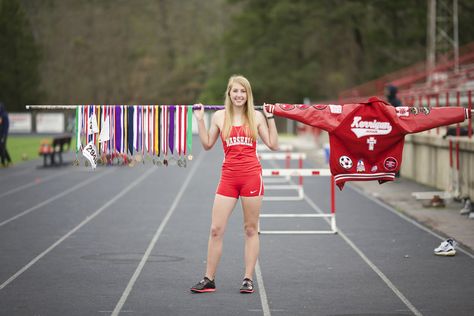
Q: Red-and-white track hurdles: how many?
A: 3